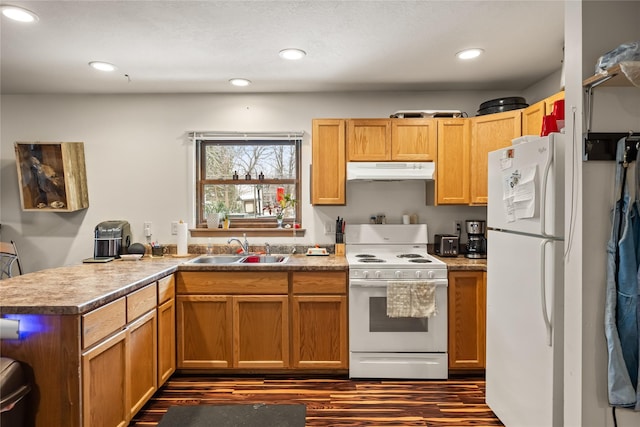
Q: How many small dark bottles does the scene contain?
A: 3